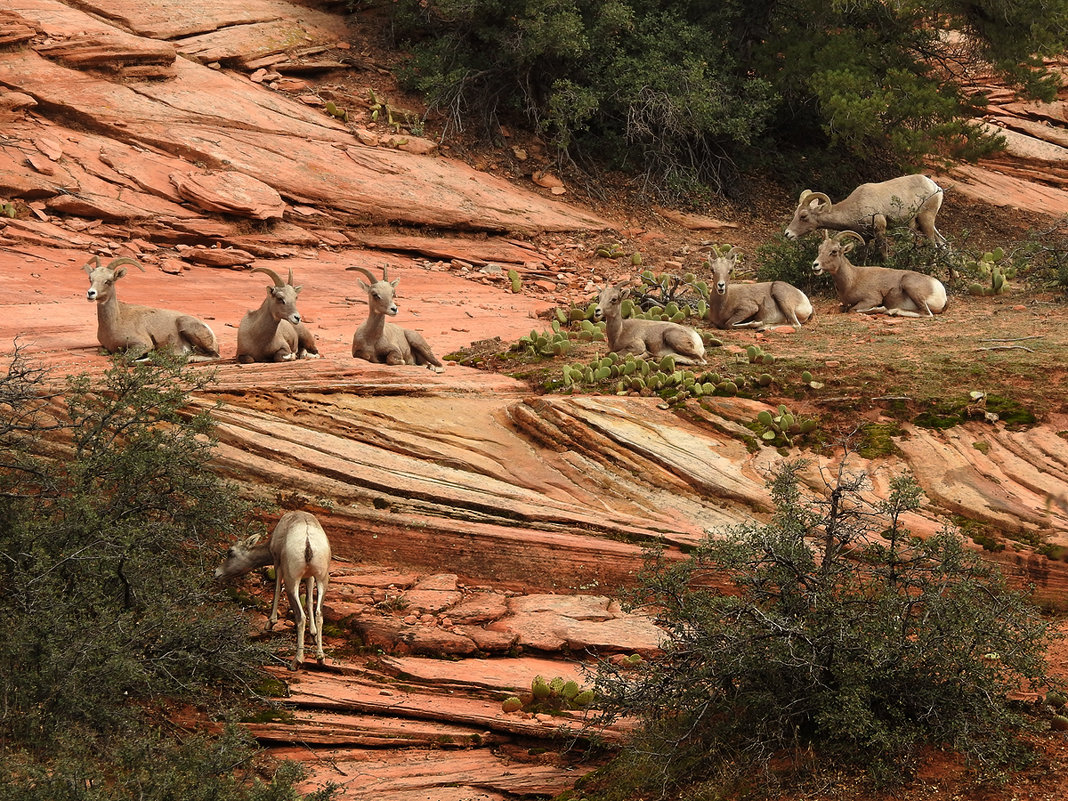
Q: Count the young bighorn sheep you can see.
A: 2